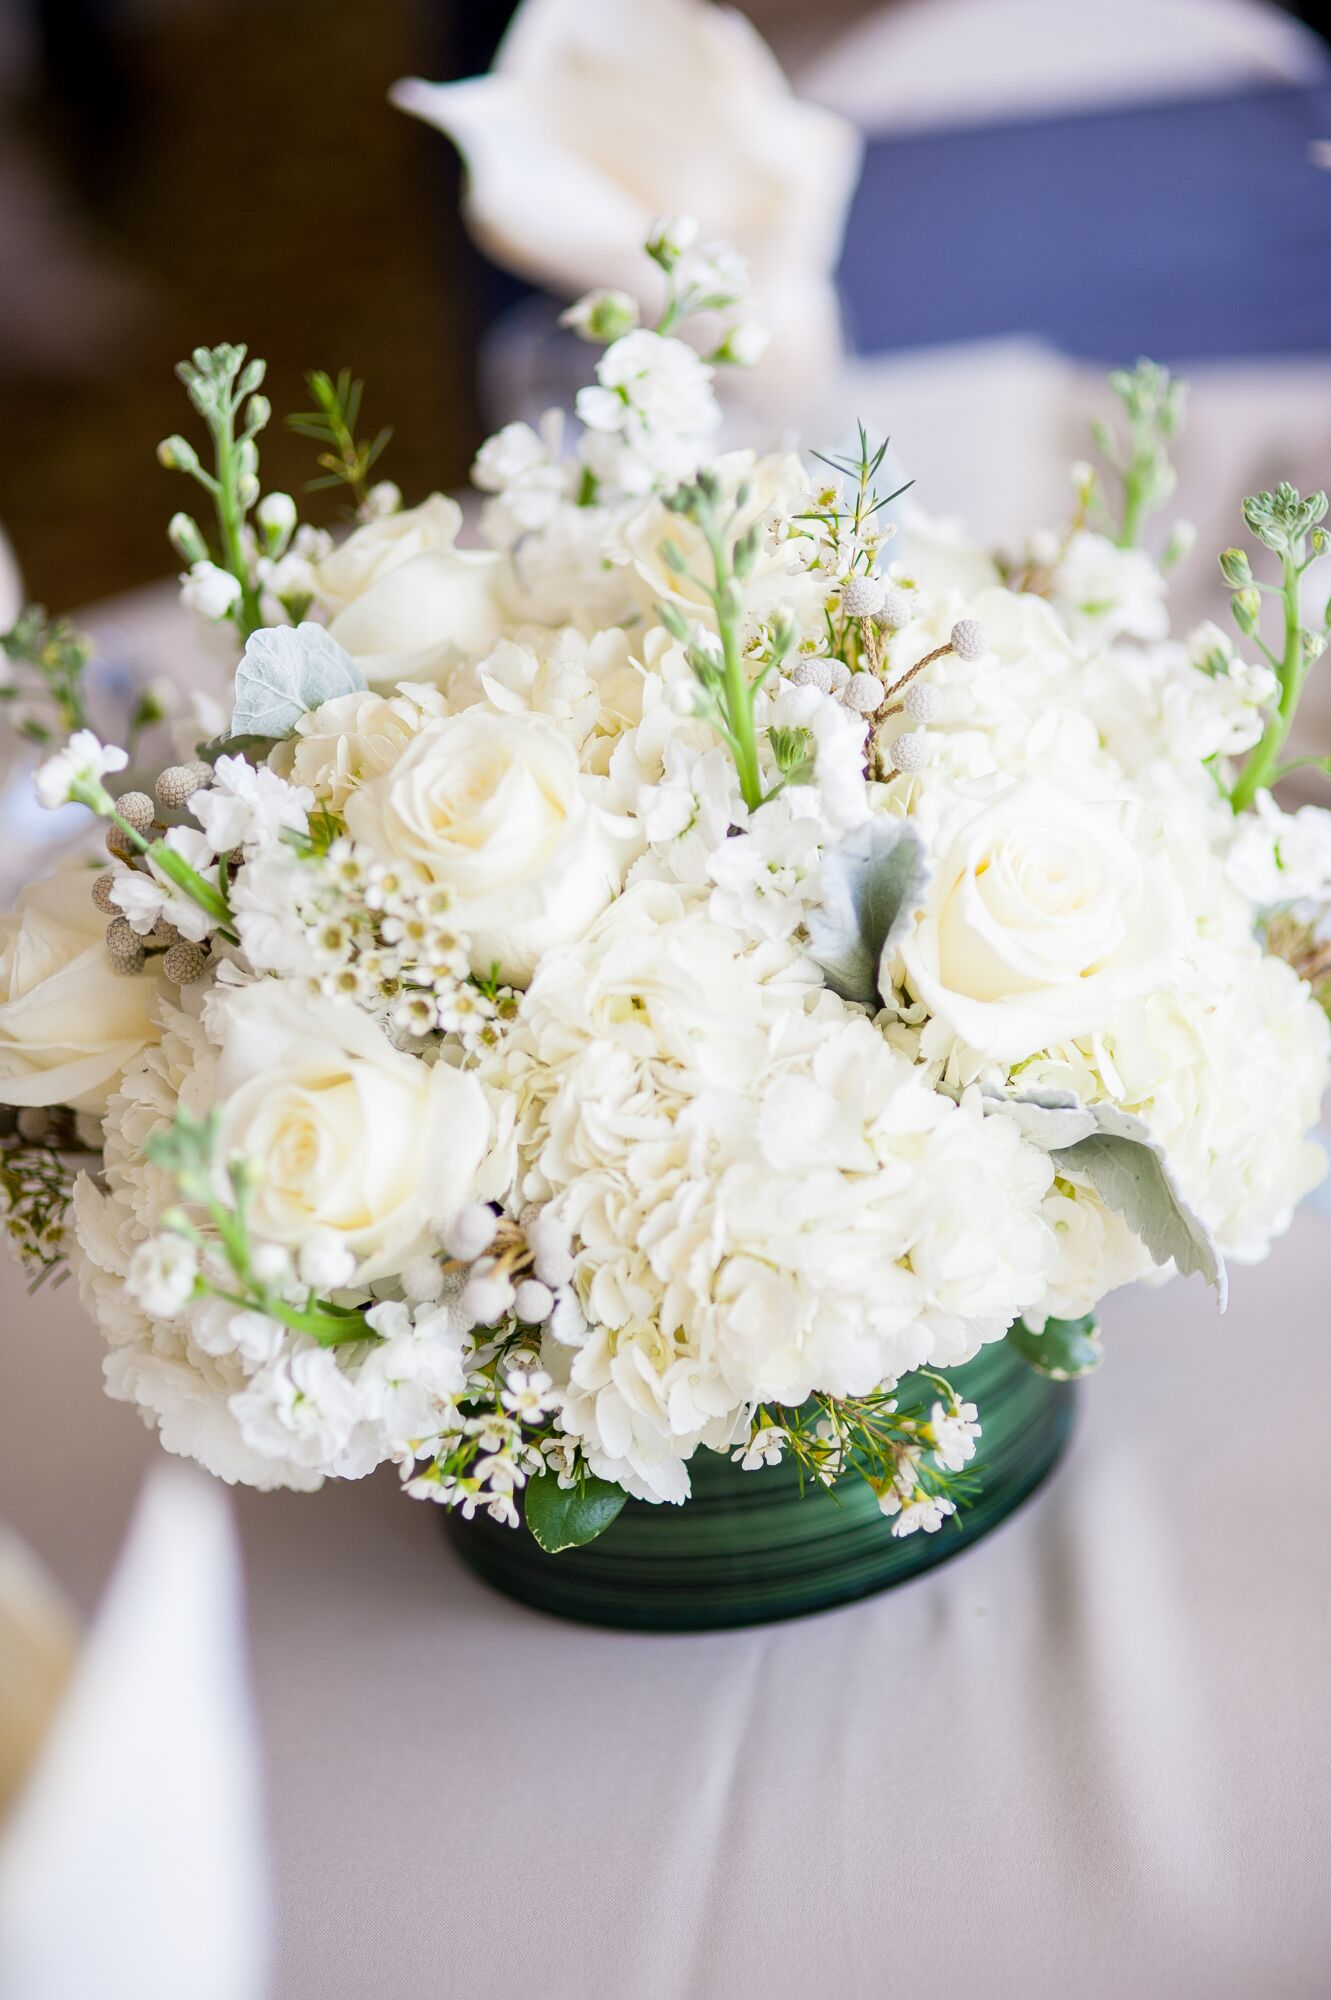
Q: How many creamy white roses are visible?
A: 6